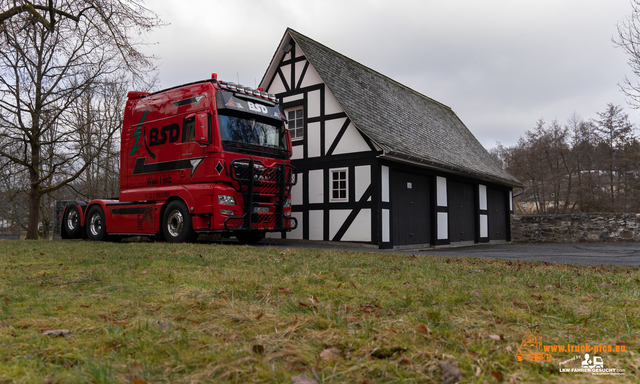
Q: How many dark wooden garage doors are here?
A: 3